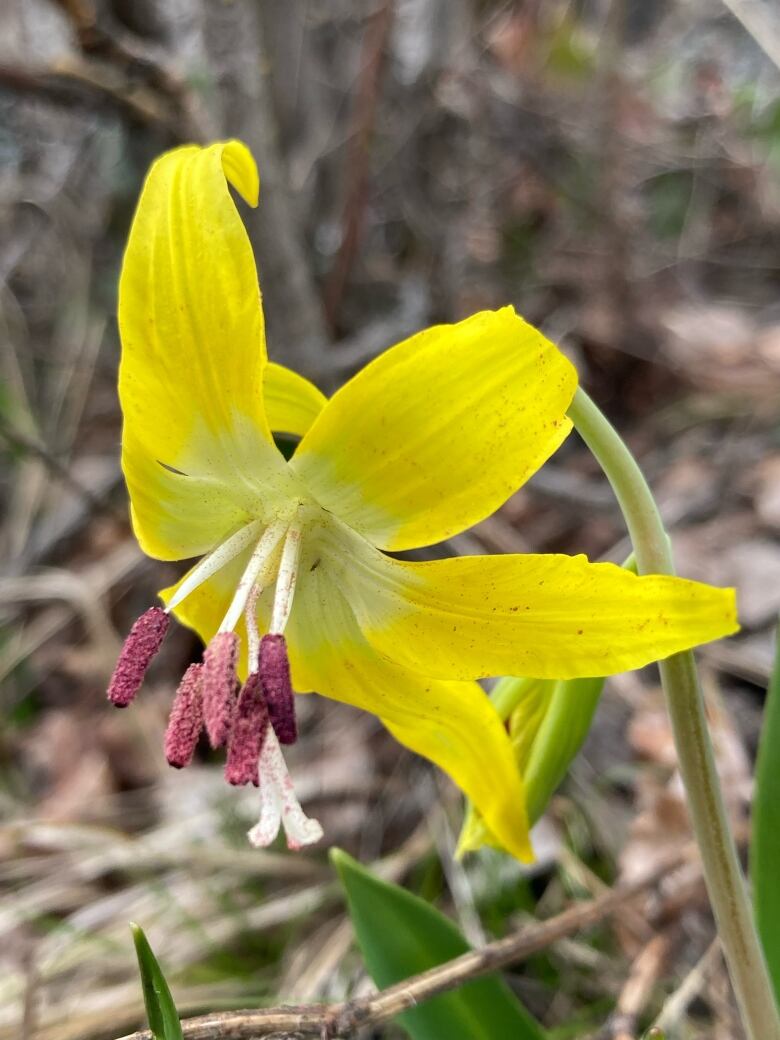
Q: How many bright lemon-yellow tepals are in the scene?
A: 6